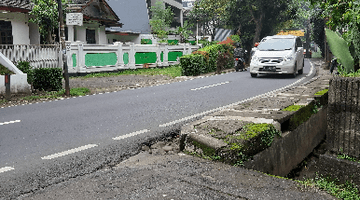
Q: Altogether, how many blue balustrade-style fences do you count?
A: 0